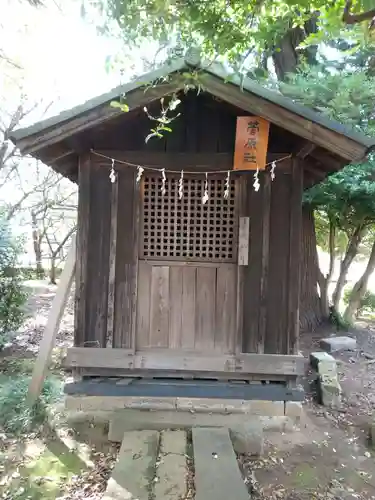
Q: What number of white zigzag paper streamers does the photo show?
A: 8